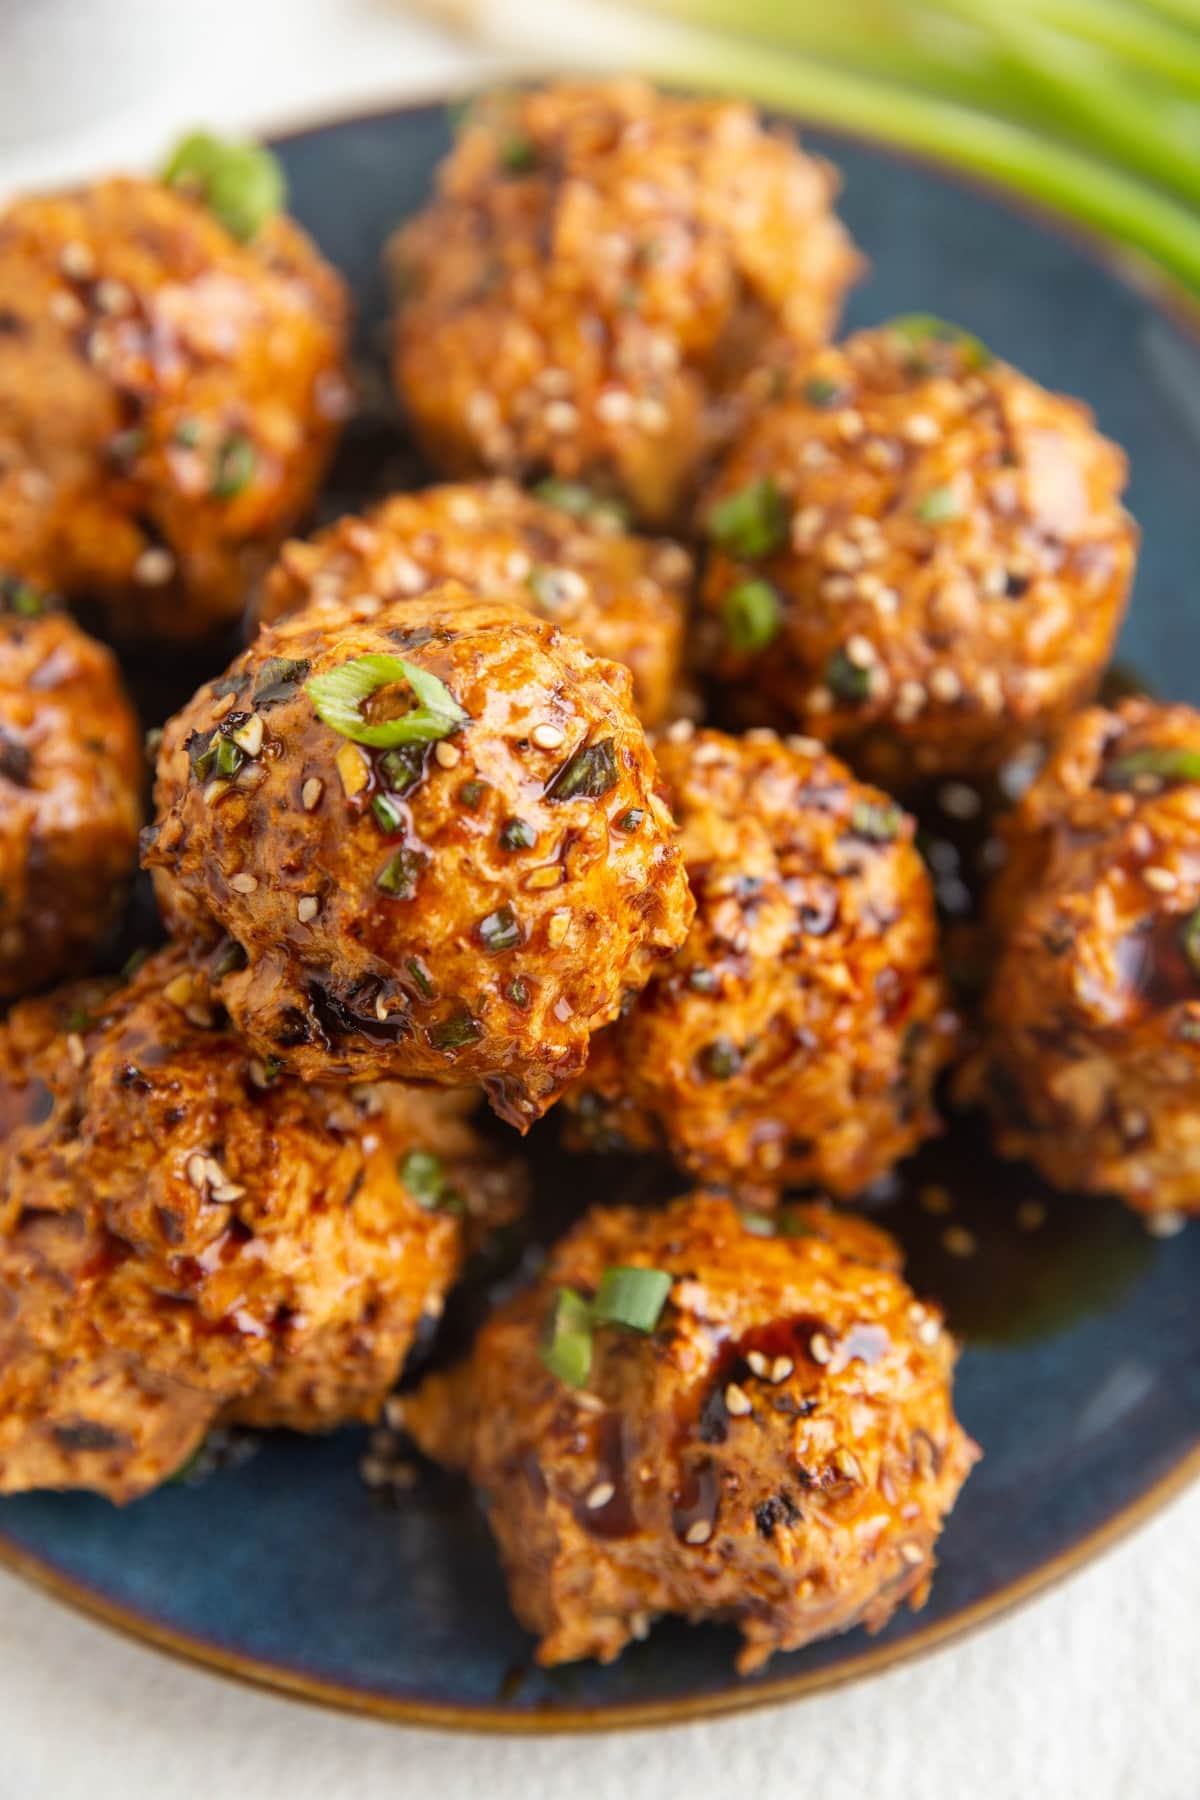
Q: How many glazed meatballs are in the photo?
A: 10